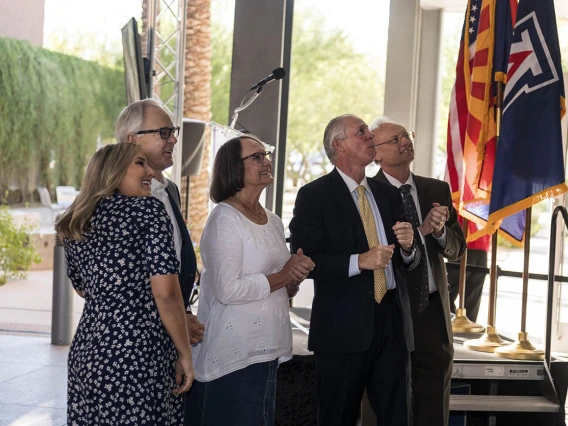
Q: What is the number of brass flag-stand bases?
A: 3